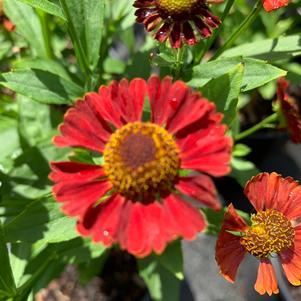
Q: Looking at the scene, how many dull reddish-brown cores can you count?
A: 1